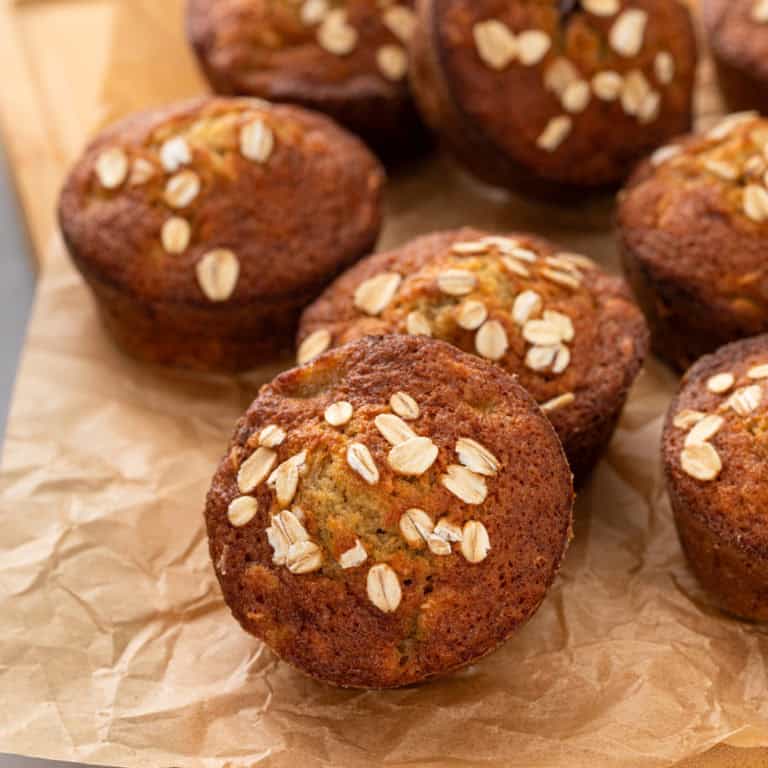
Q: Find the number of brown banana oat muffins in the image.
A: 8